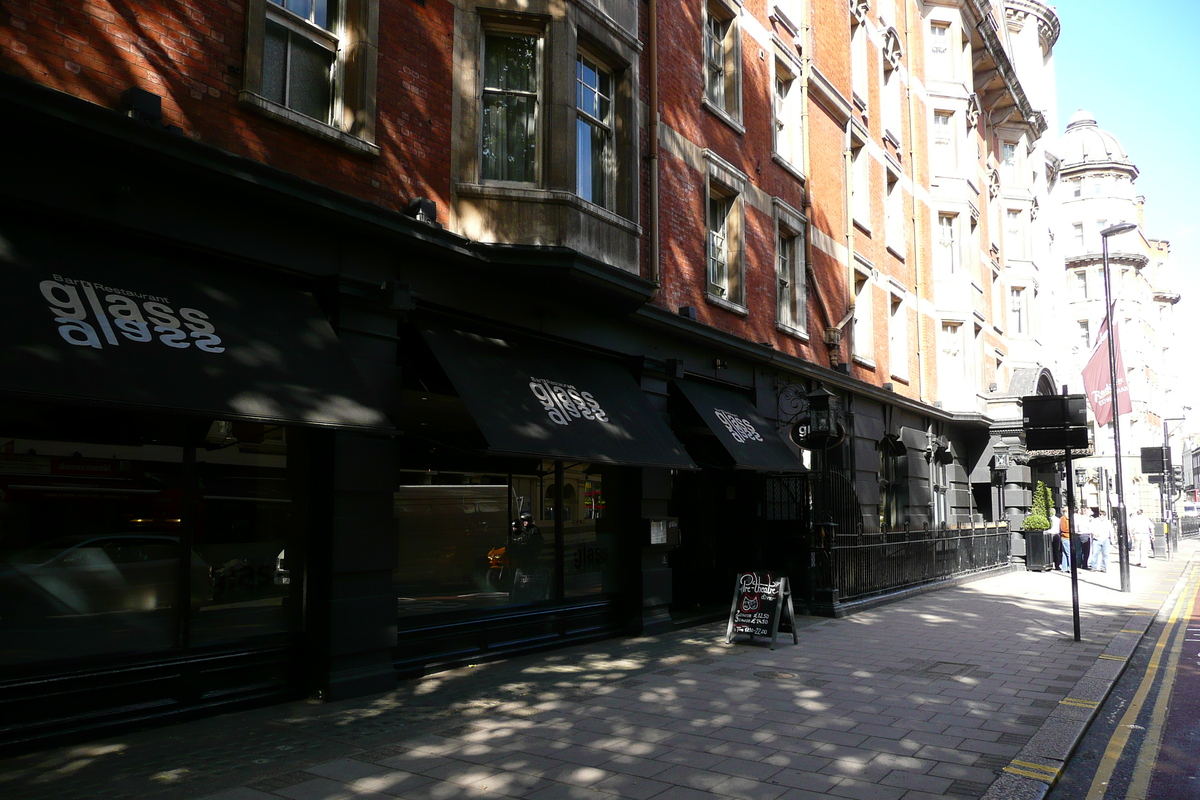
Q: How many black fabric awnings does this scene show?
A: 3